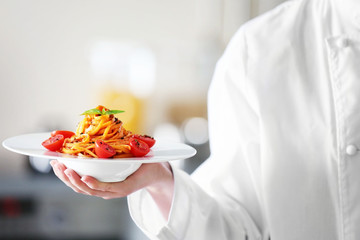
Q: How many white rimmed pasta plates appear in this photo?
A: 1